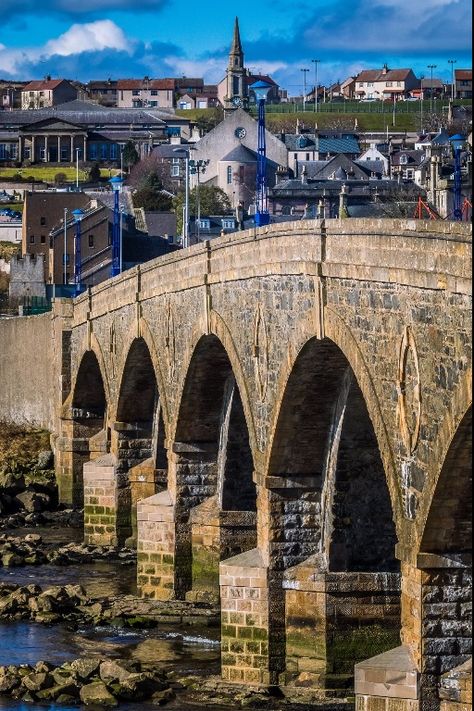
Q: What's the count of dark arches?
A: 5